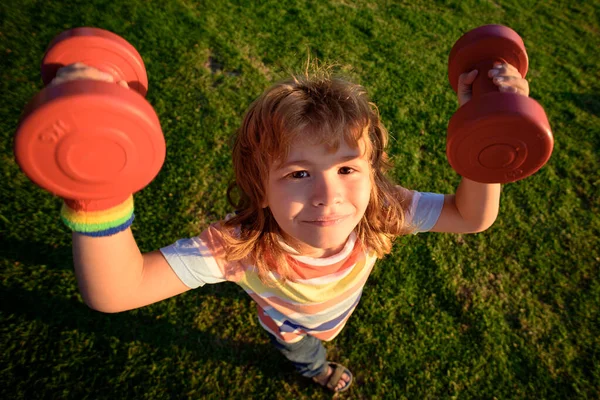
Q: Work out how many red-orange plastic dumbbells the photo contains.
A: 2